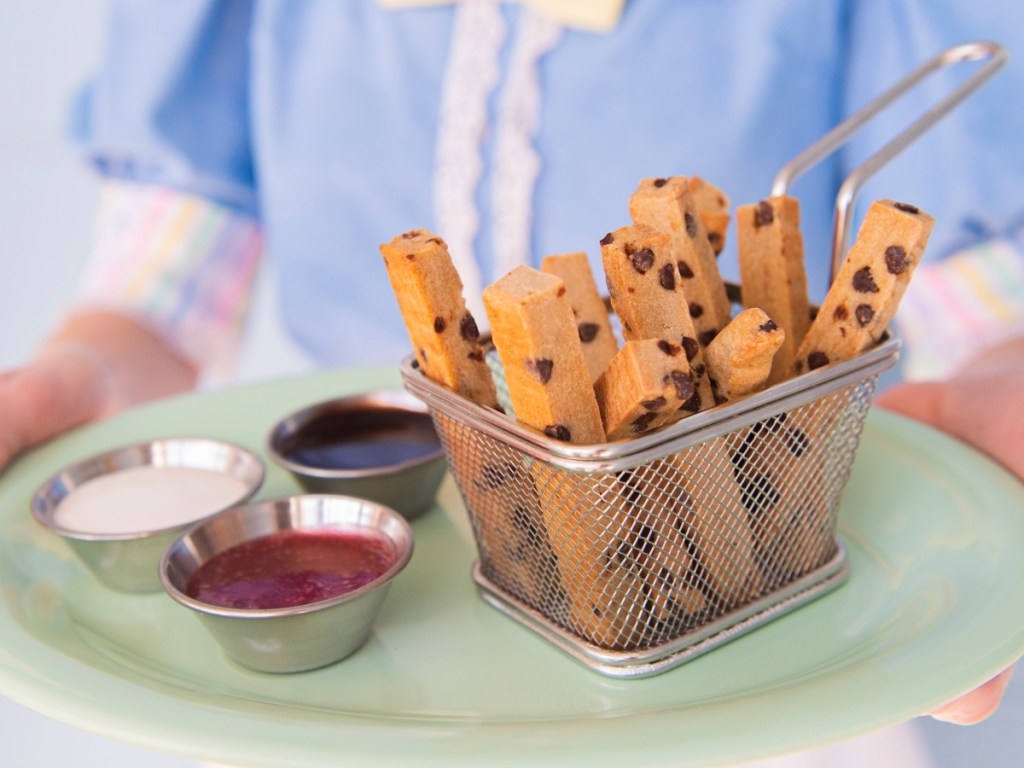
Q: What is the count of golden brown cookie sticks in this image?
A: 10